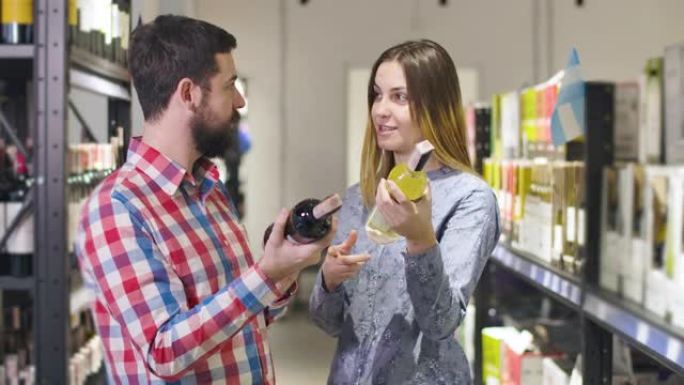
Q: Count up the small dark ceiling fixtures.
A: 3